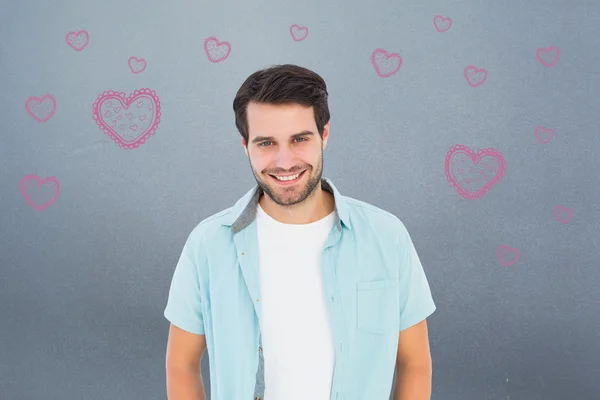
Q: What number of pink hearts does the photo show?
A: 15